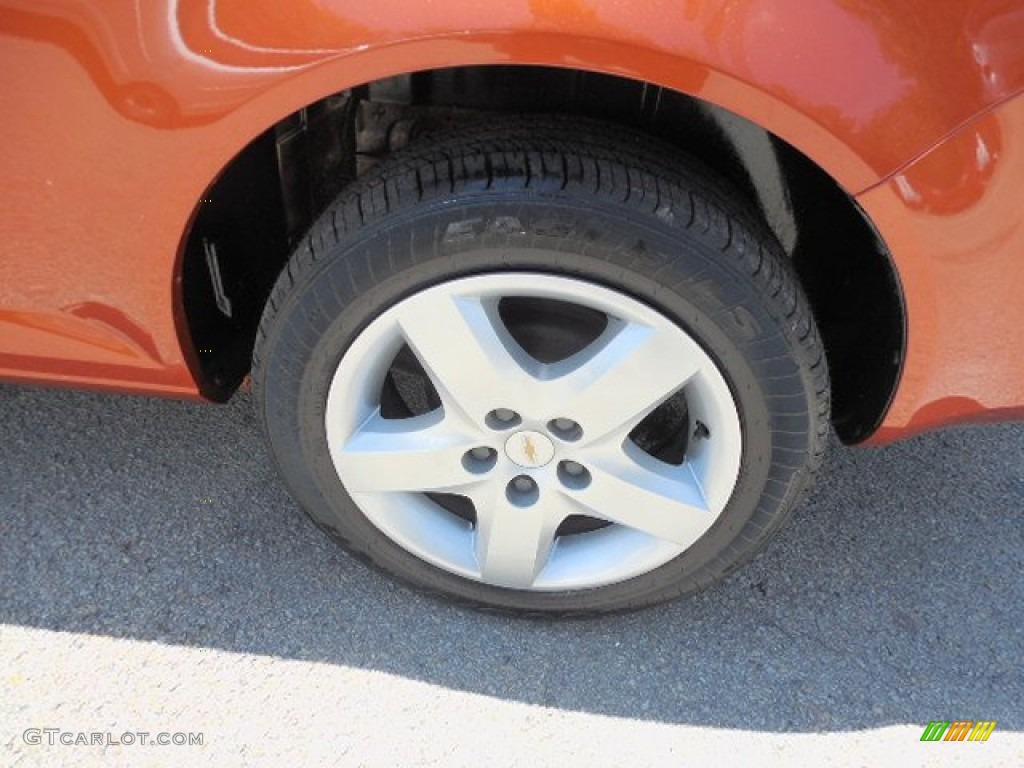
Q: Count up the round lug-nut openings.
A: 5